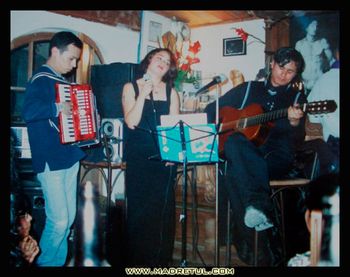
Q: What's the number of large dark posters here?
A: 1